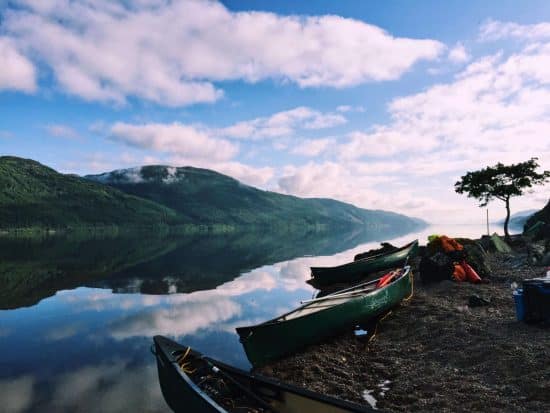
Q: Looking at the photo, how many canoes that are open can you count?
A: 3